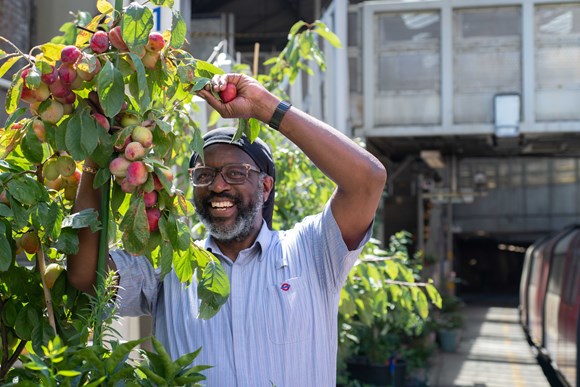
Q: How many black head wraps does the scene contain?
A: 1